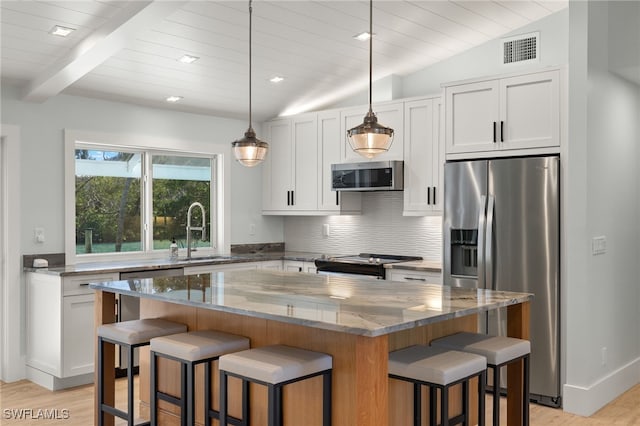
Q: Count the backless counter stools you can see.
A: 5